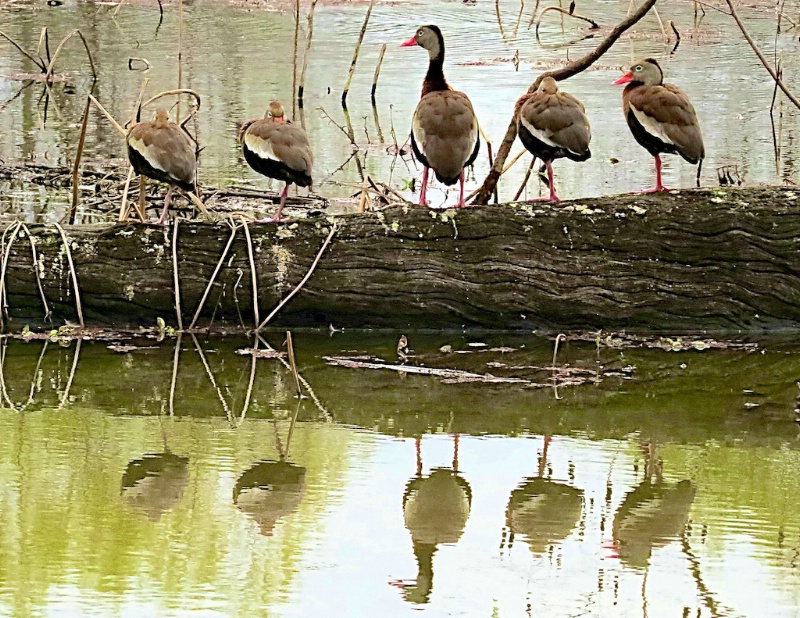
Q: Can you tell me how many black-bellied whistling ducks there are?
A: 5